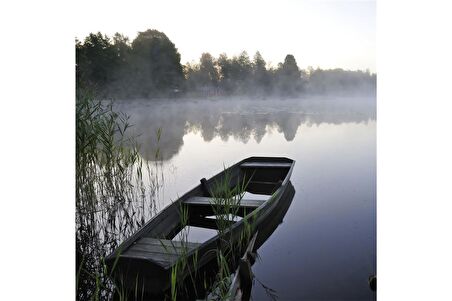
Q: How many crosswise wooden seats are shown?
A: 3